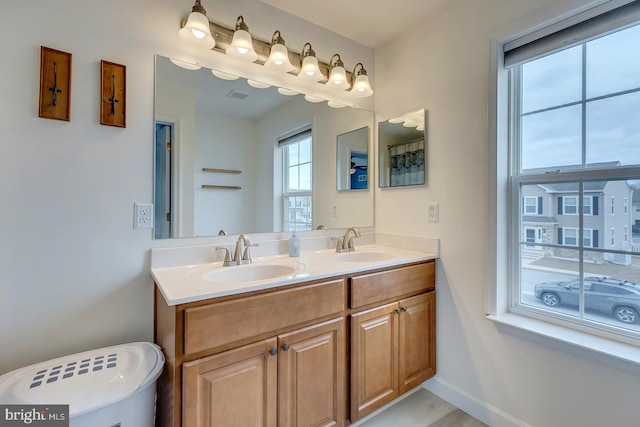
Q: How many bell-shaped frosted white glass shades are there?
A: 6